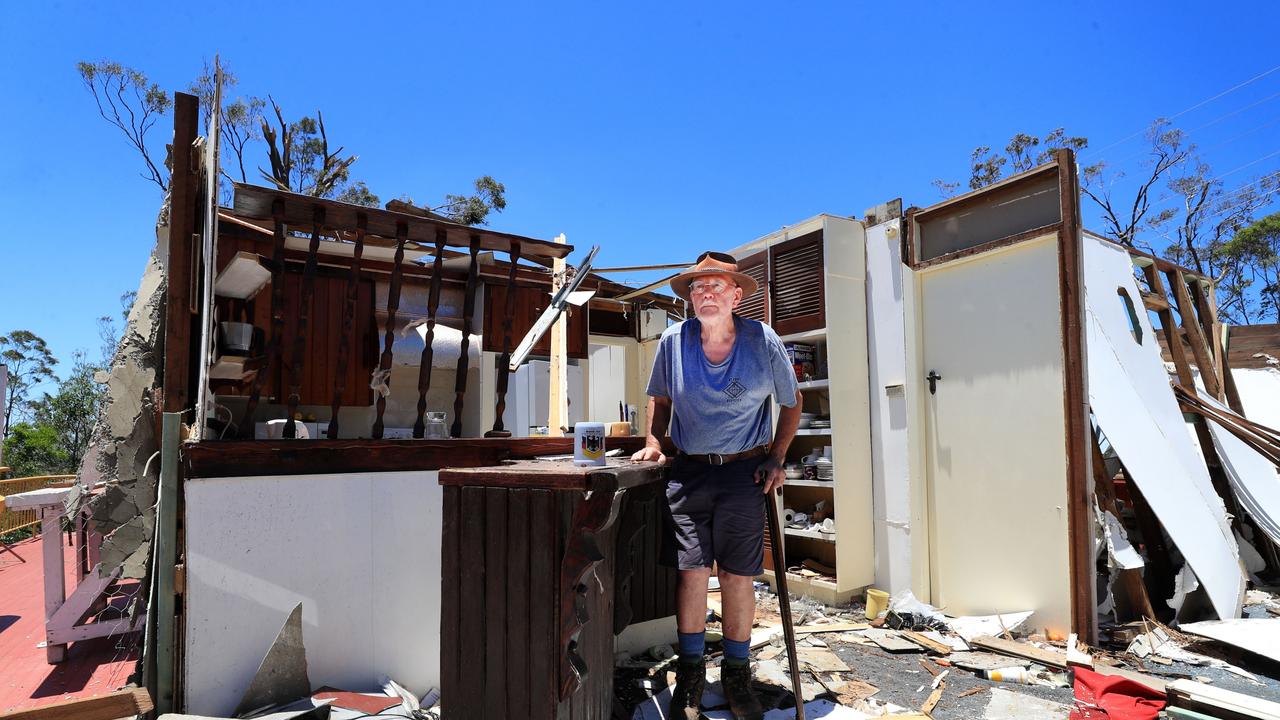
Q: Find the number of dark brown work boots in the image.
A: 2